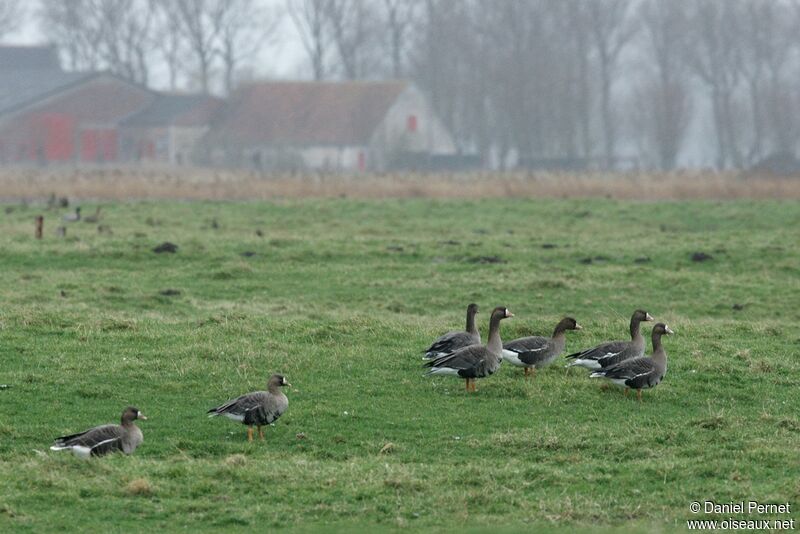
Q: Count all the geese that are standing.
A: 6